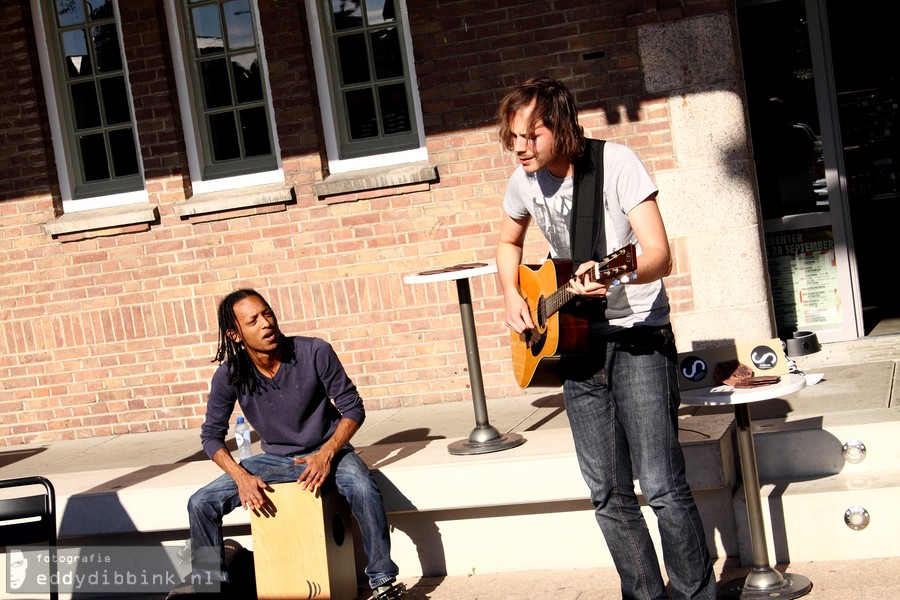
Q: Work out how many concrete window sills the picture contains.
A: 3